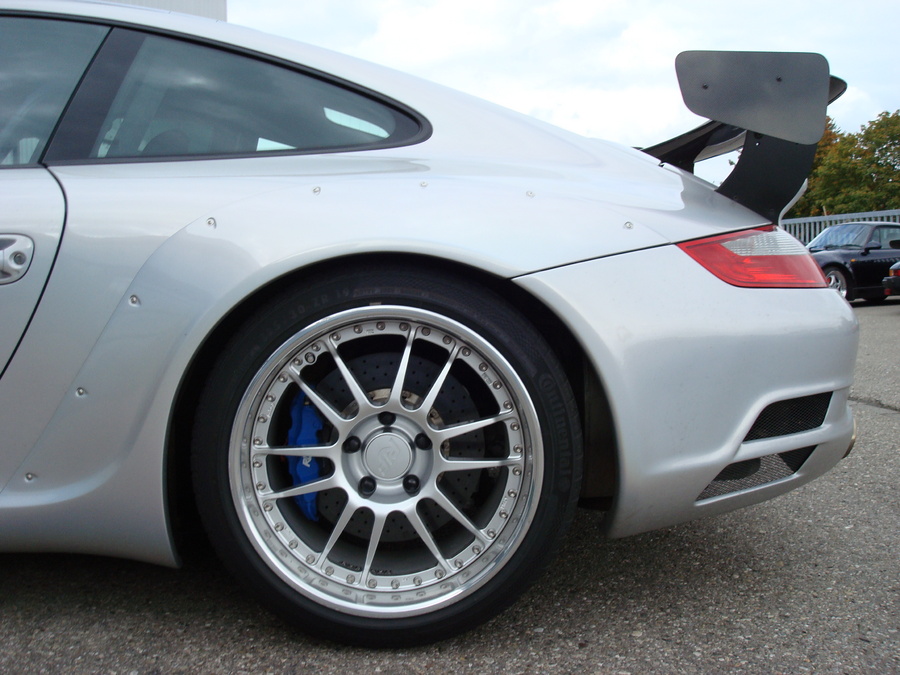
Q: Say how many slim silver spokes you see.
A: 12